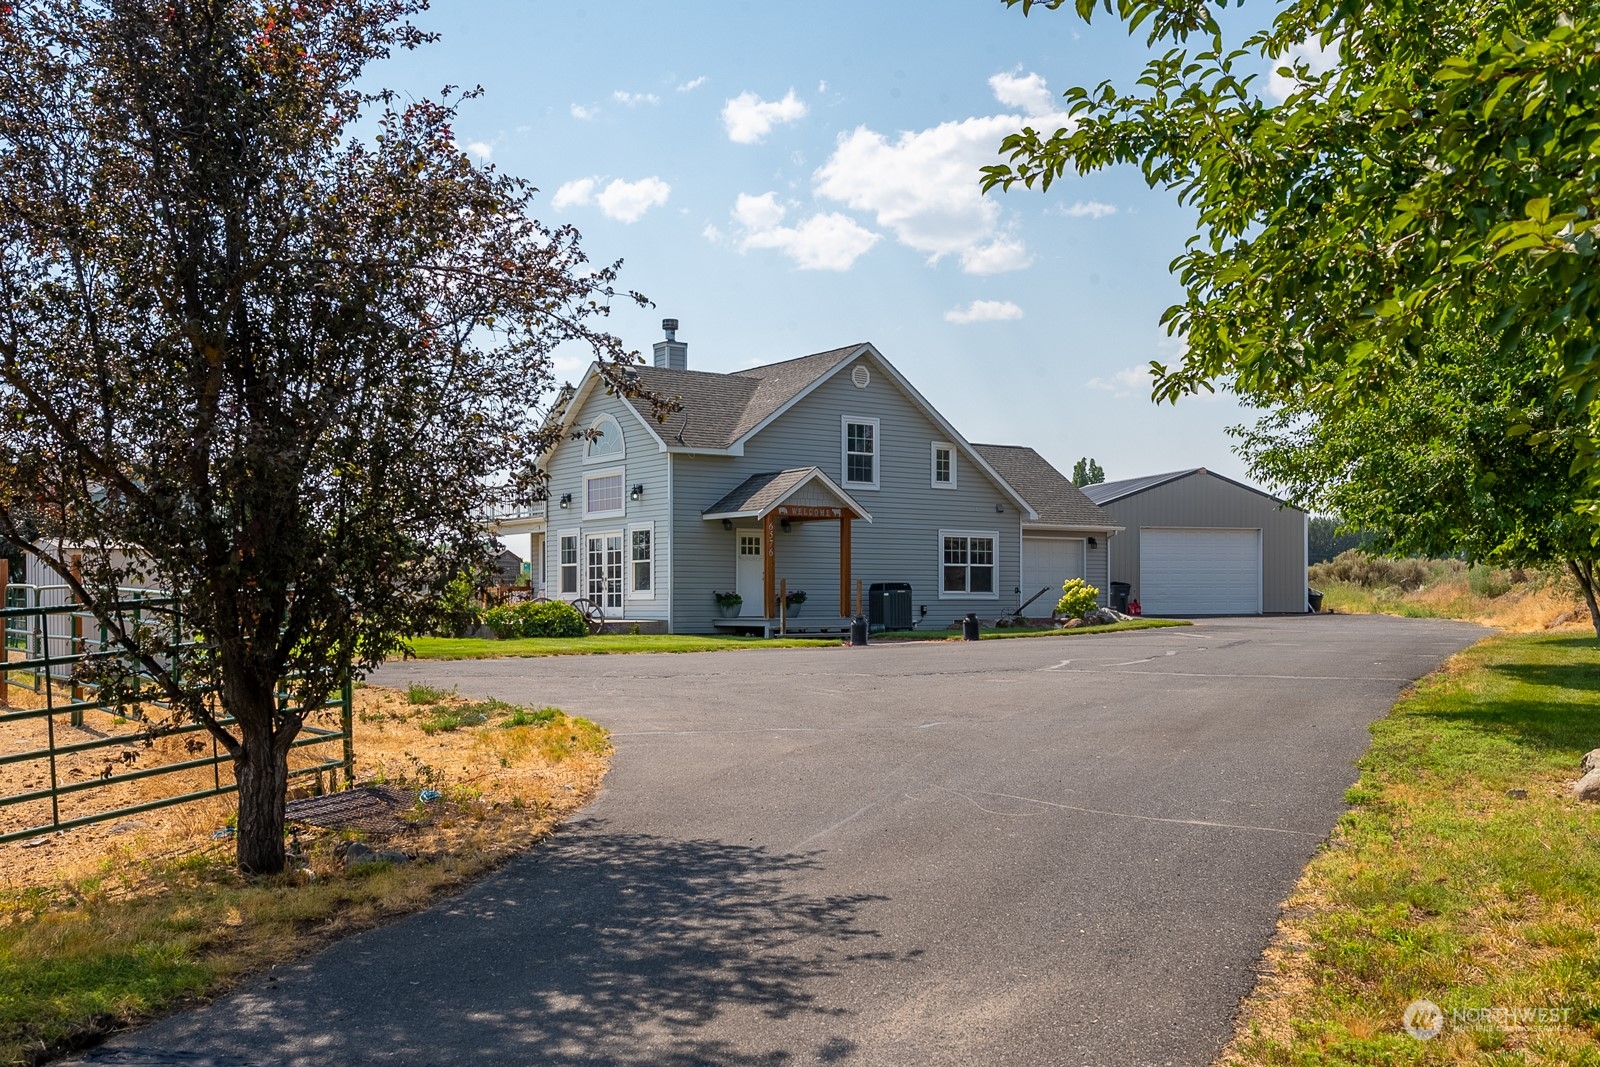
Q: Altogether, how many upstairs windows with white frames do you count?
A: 4